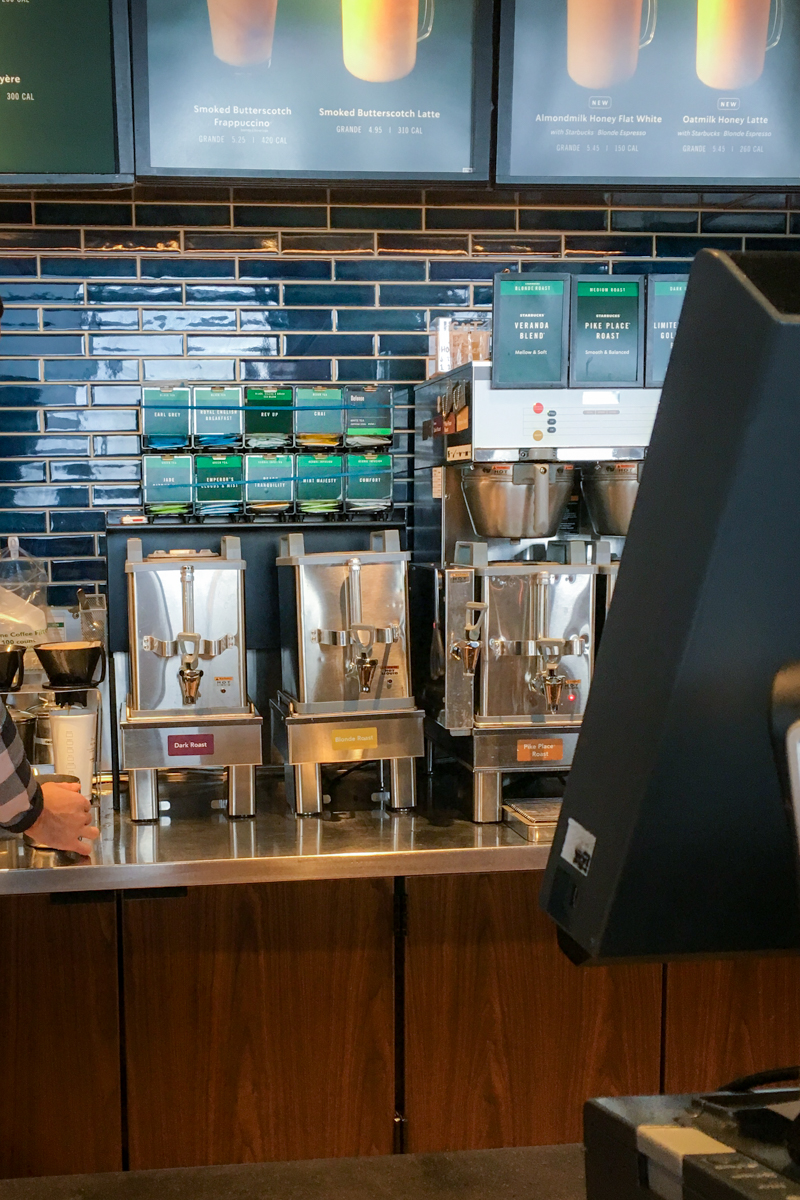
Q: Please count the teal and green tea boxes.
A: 10